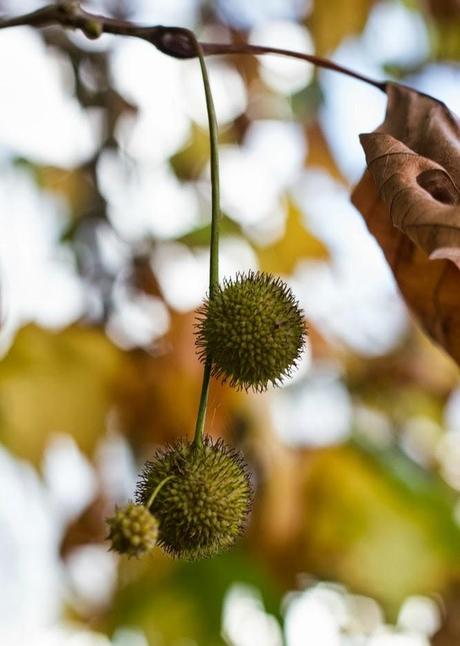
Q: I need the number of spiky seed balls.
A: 3